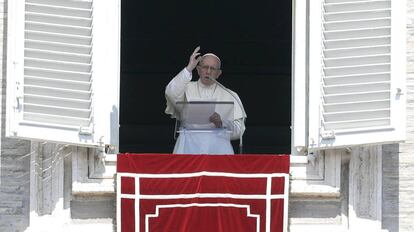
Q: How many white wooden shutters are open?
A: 2